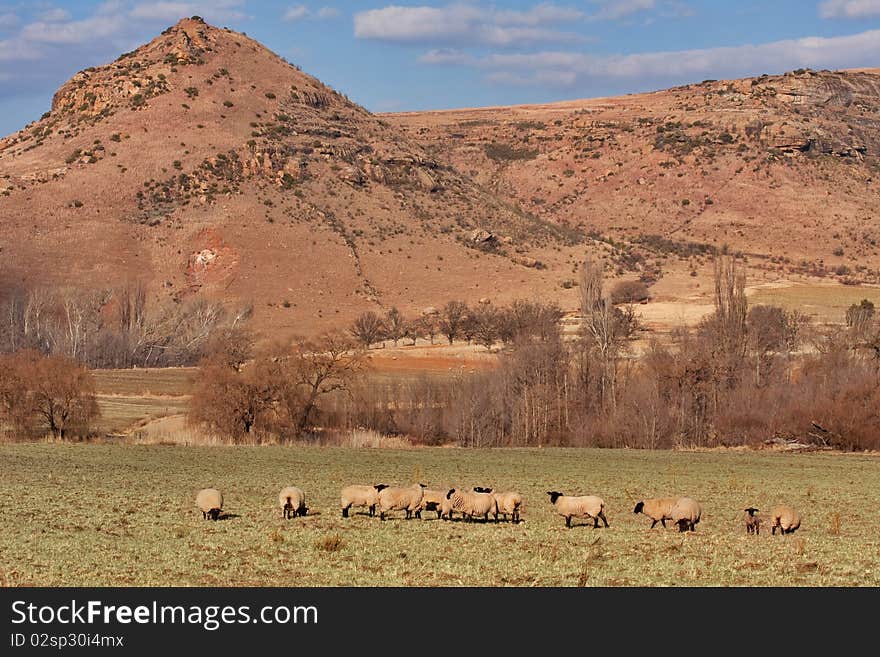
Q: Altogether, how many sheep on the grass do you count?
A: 12